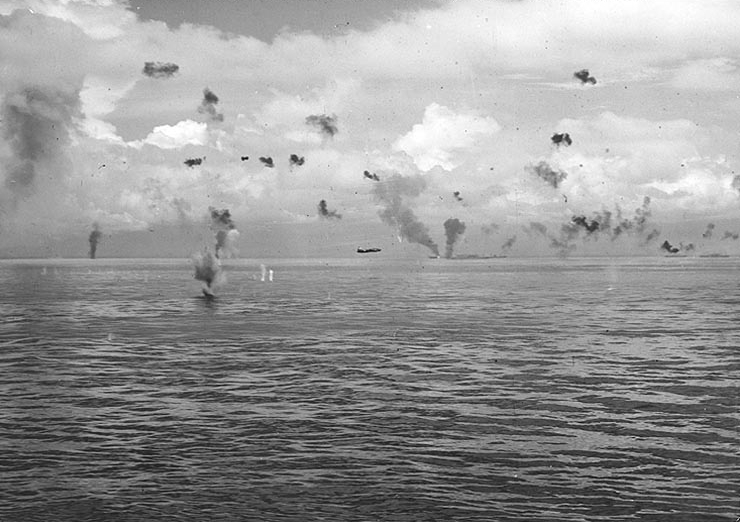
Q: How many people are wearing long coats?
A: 0